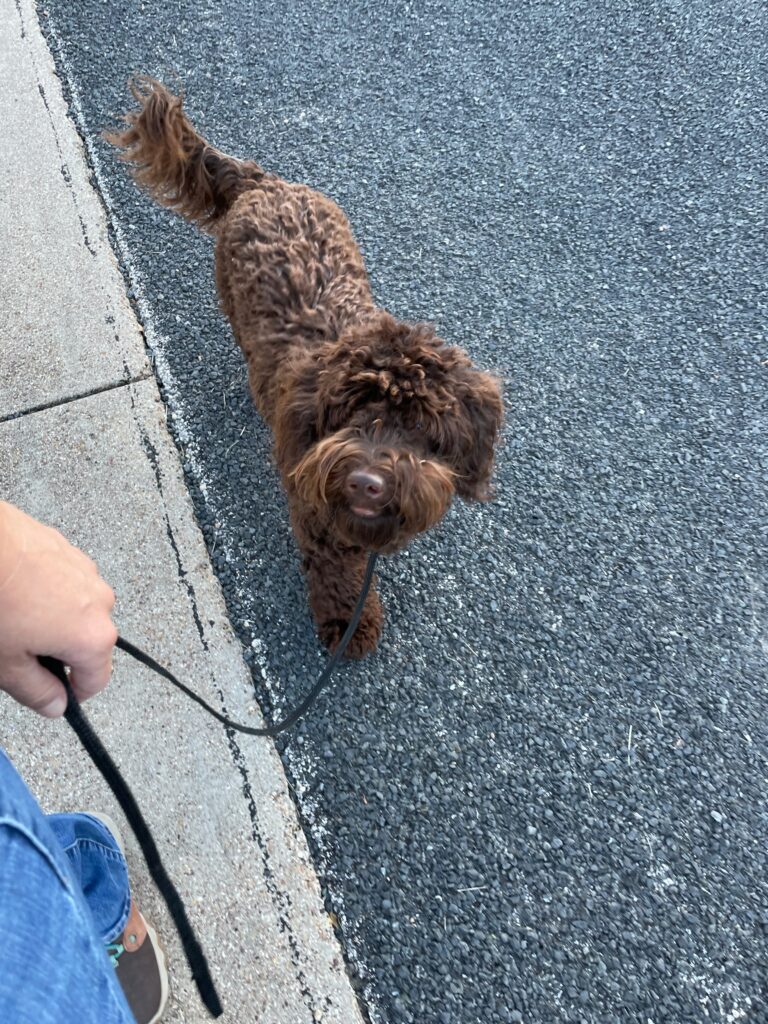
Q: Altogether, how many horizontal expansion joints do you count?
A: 1